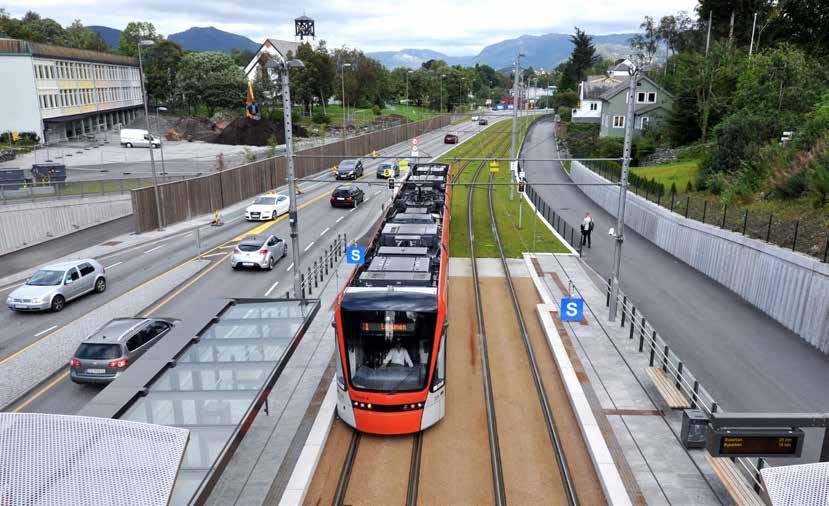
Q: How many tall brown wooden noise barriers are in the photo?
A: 1